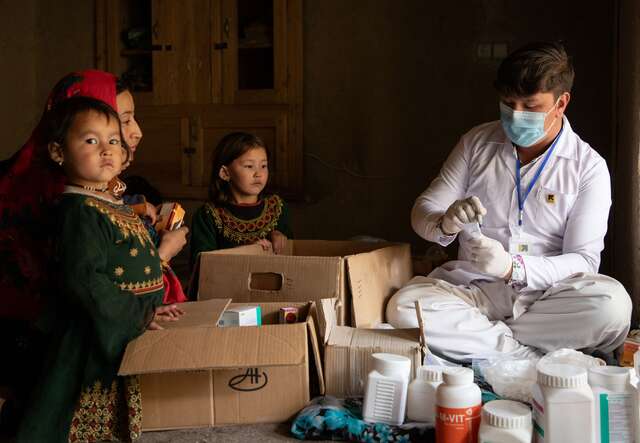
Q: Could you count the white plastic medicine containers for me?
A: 6